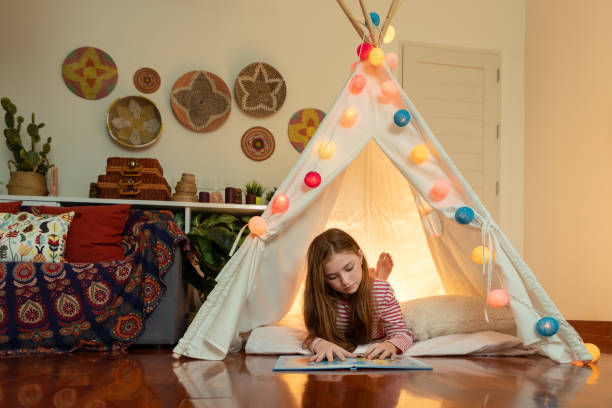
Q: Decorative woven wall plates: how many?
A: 7